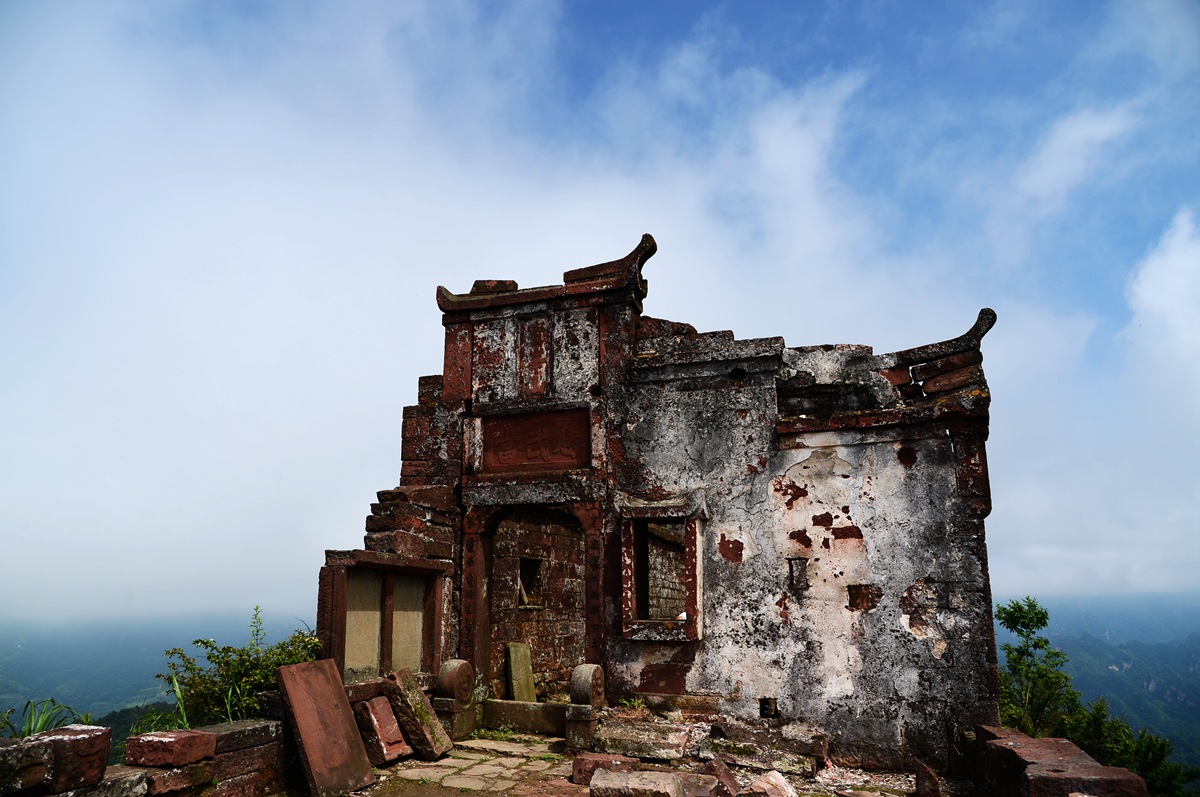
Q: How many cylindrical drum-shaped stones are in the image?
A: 2